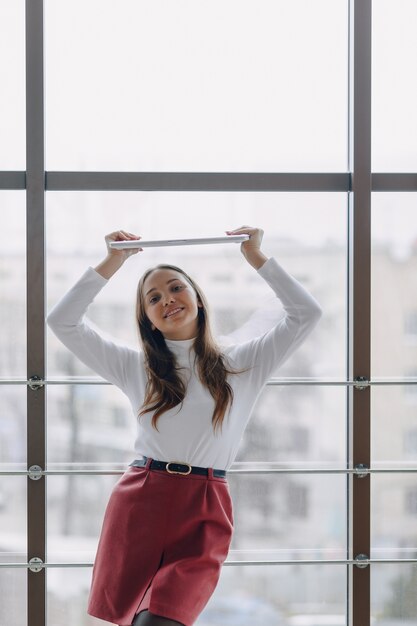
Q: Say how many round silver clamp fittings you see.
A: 6